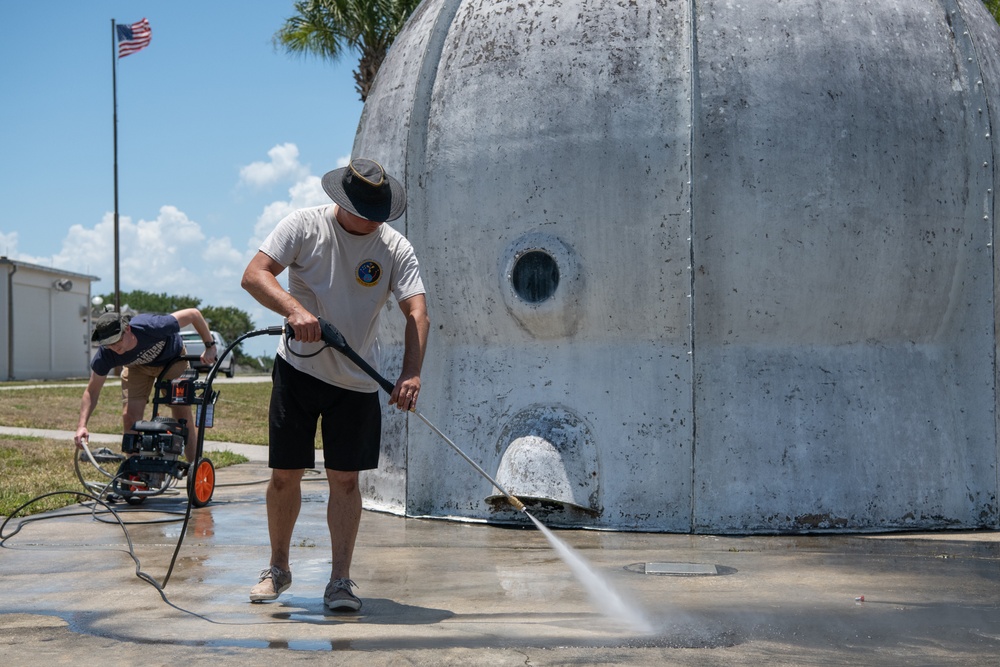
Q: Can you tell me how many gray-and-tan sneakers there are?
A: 2